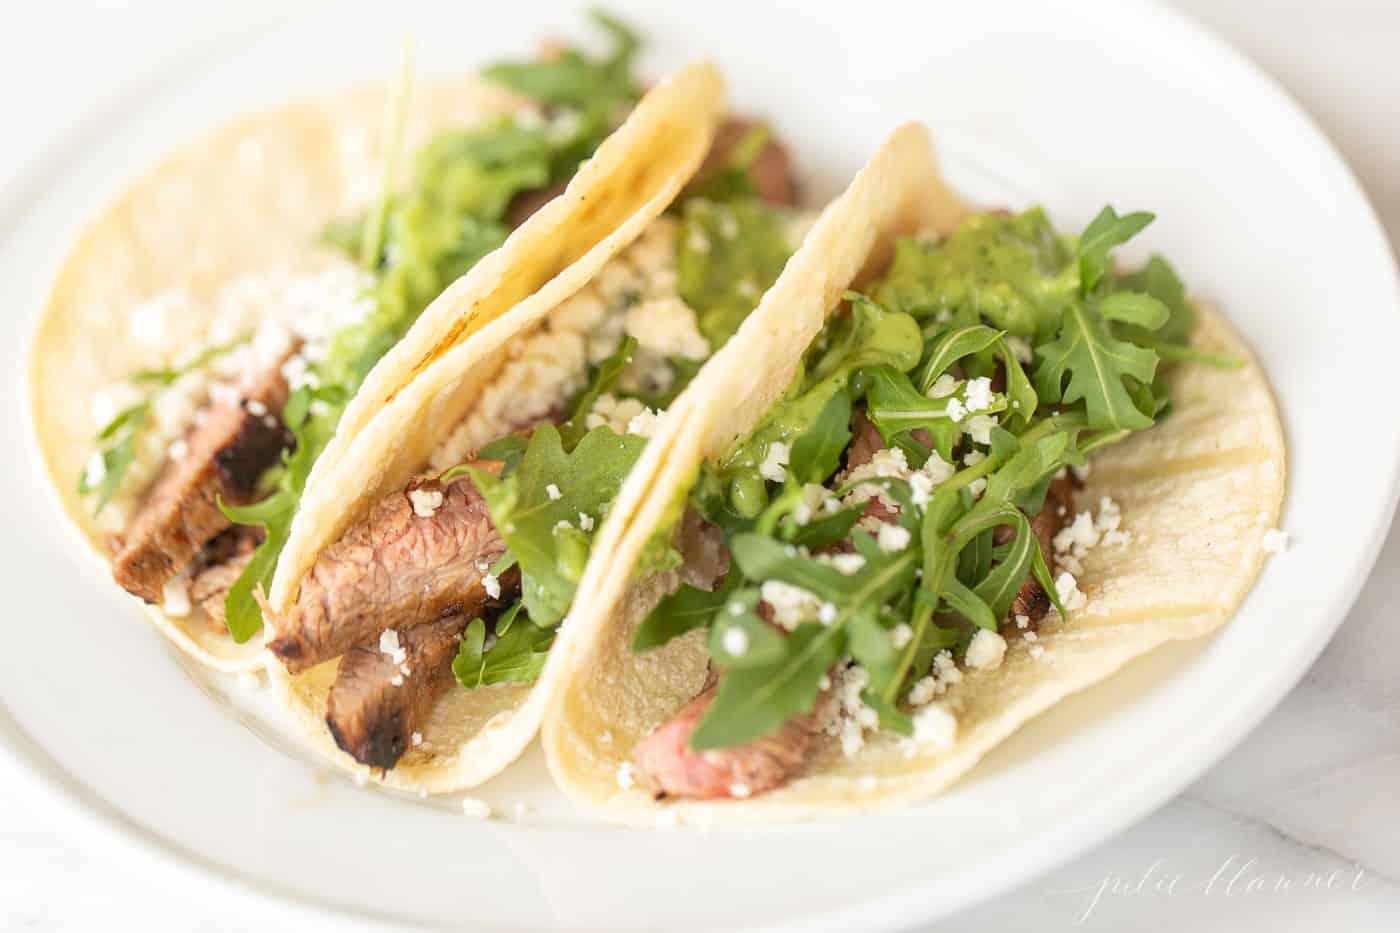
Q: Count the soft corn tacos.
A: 3